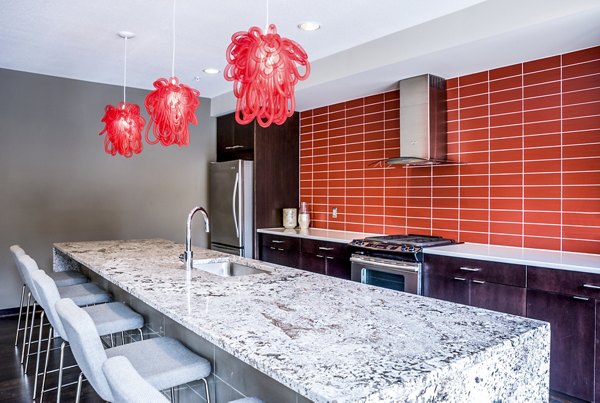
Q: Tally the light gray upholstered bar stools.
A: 5